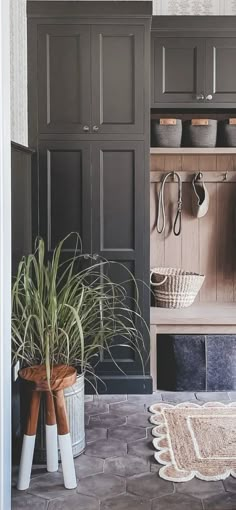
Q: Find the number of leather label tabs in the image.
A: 3